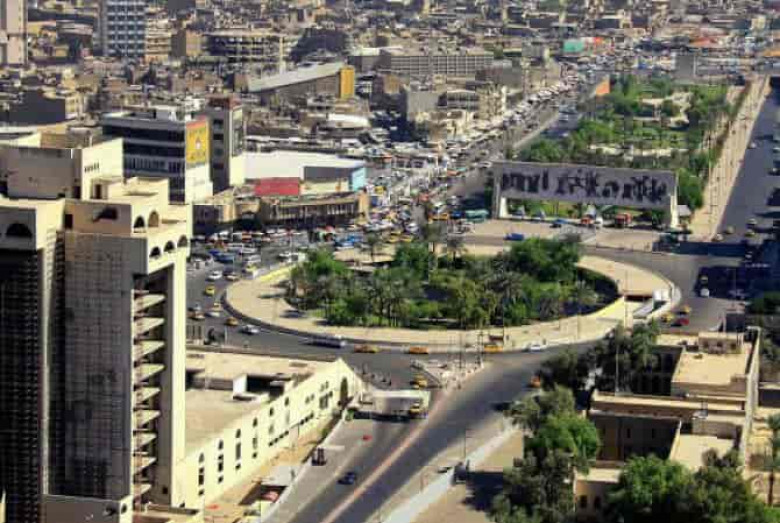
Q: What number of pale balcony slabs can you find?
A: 9